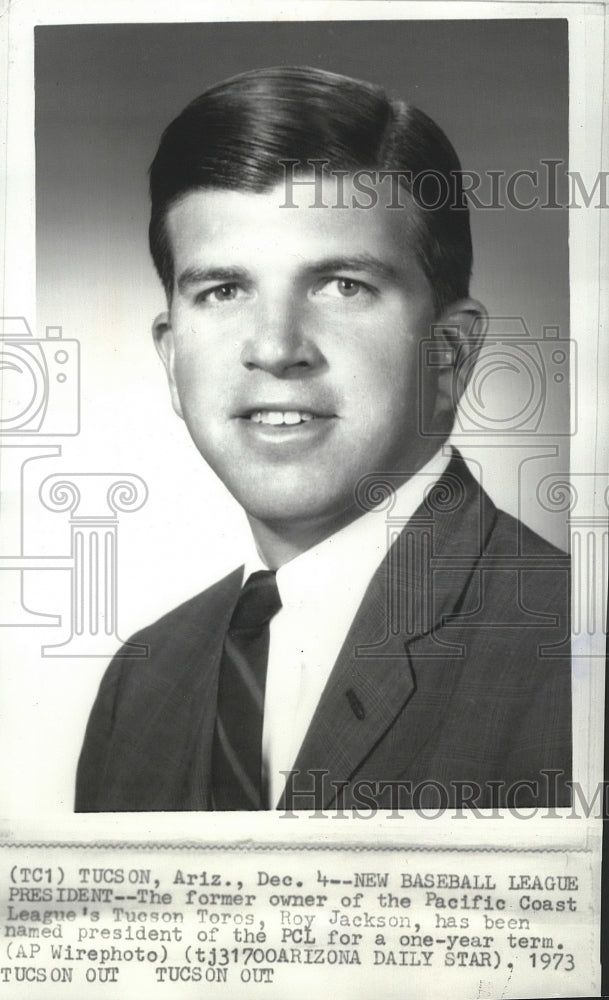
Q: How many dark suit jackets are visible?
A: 1